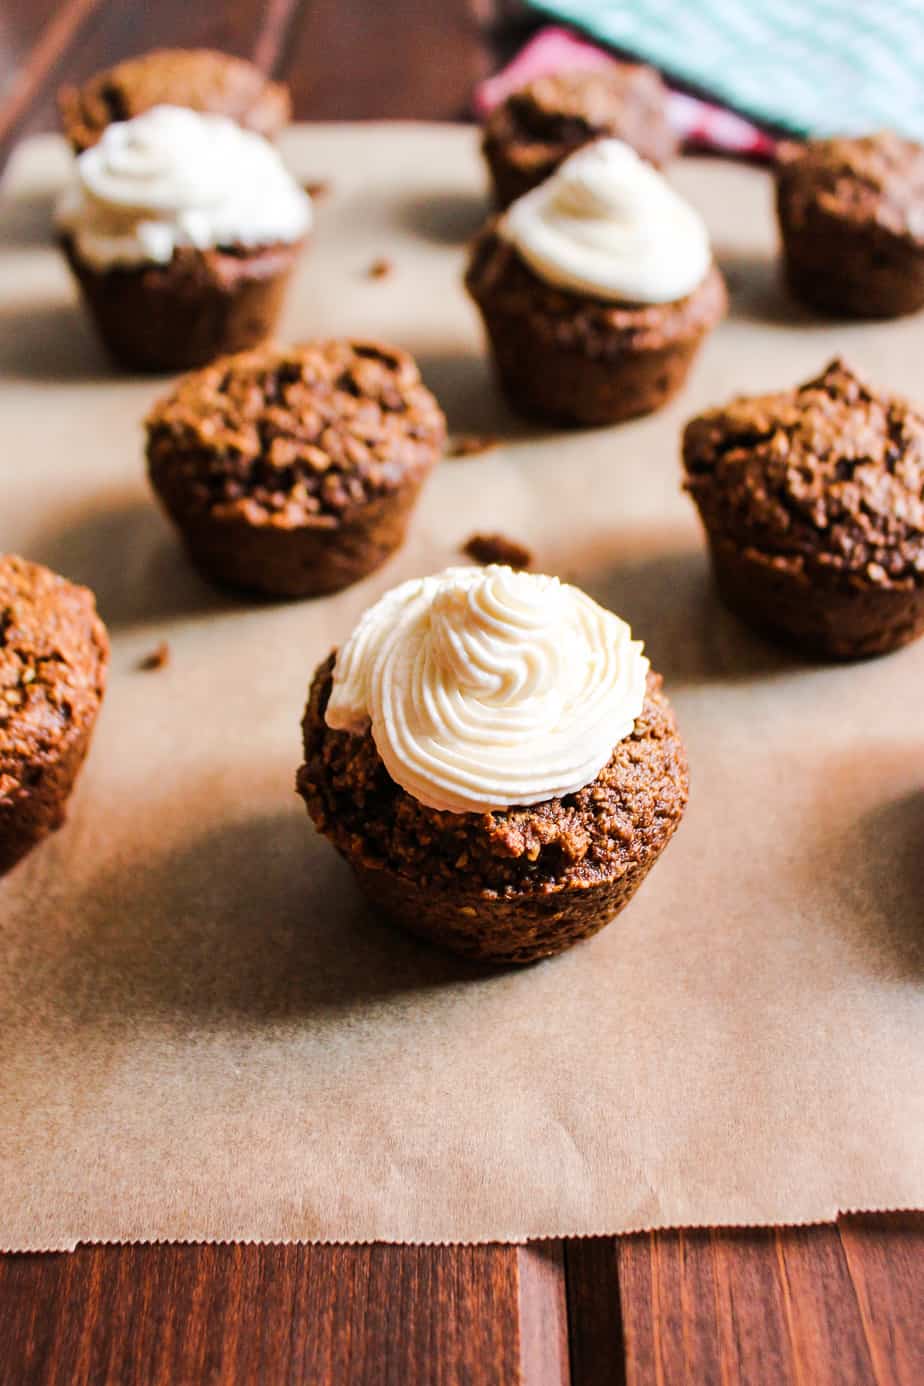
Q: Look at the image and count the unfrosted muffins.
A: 6